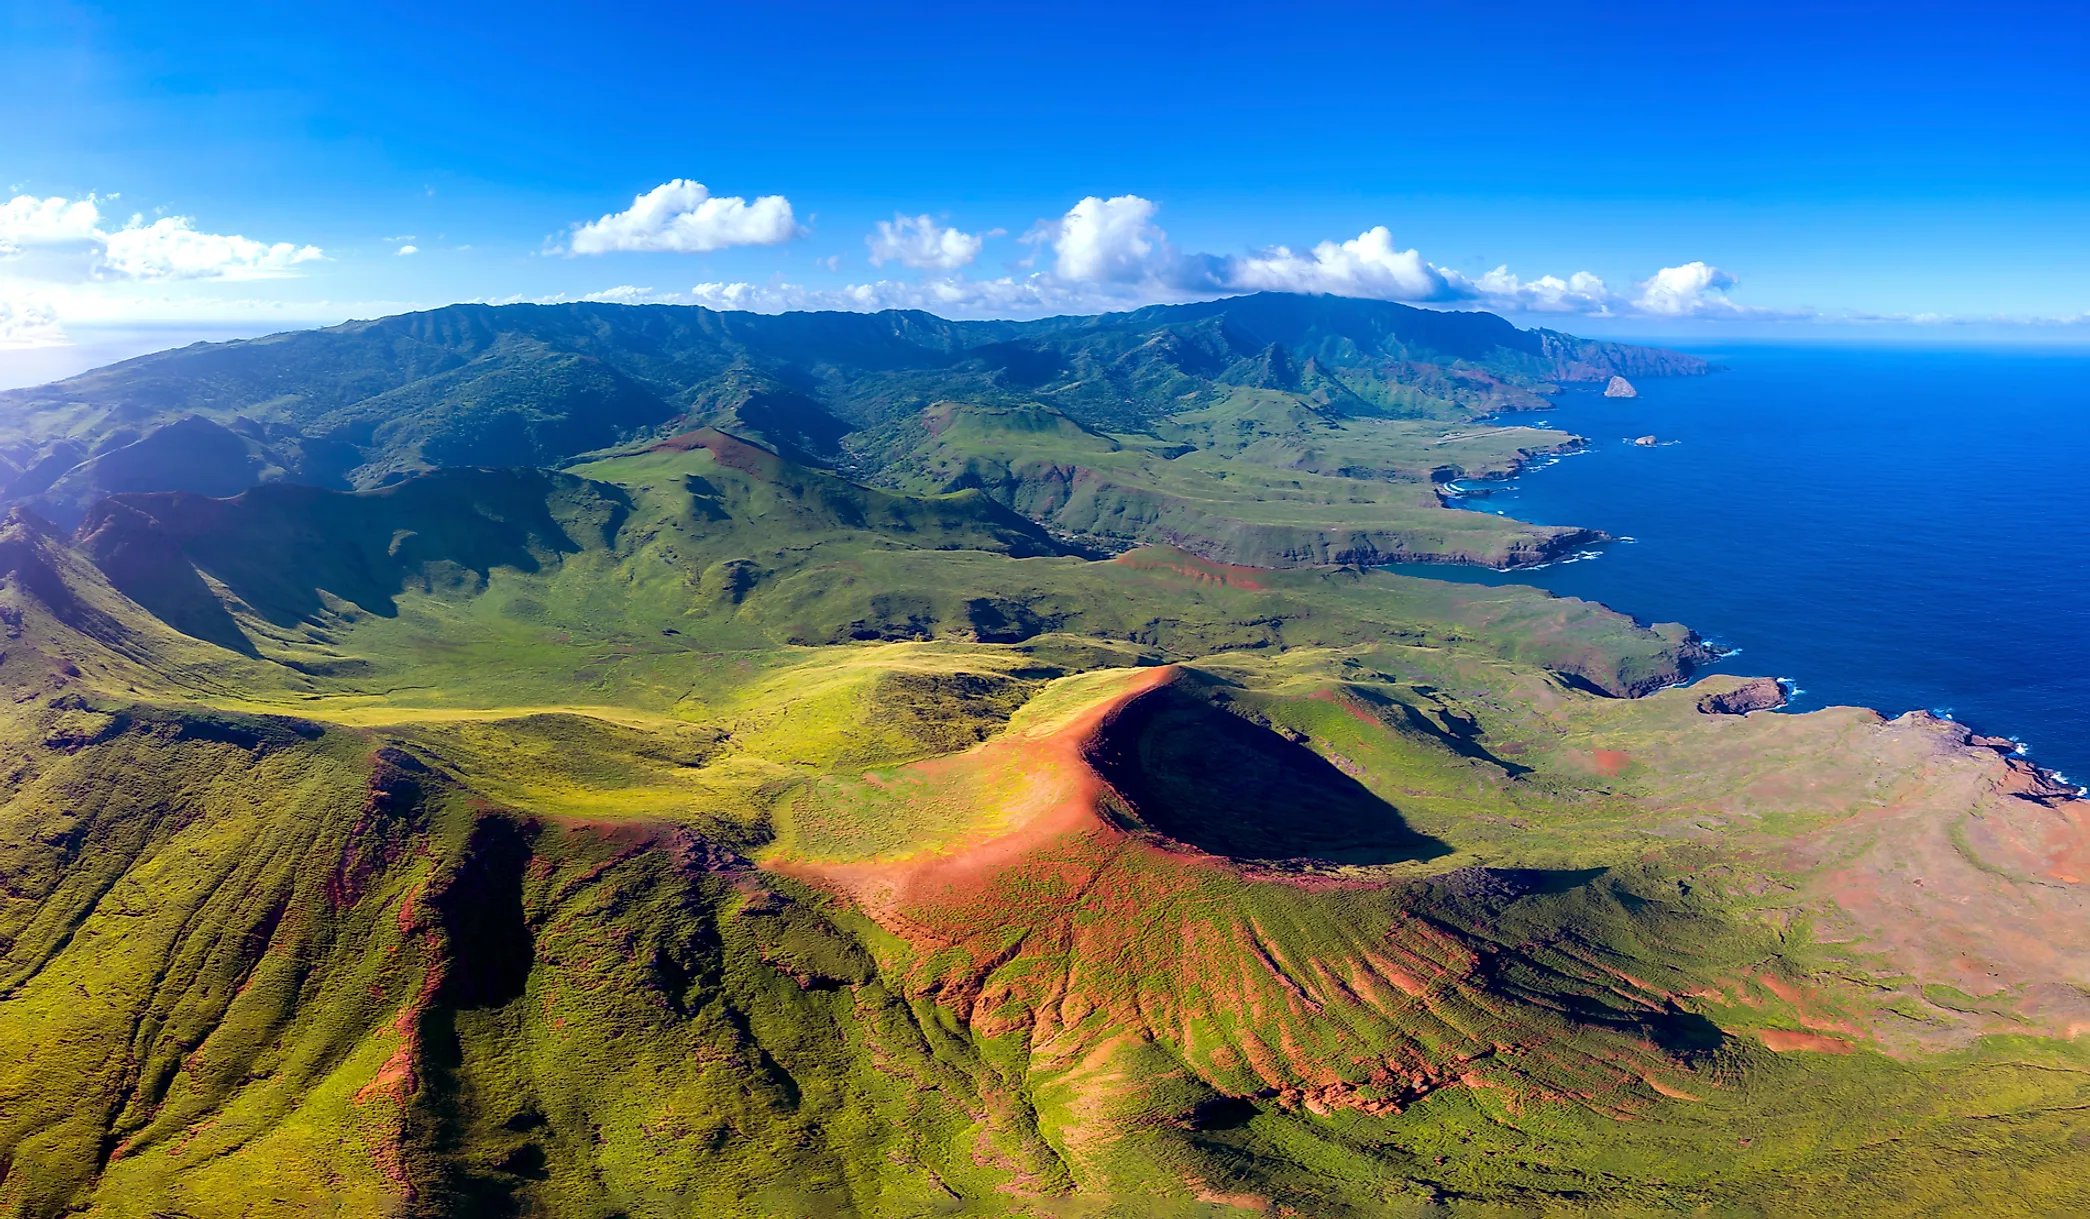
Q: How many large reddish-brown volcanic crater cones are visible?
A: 1